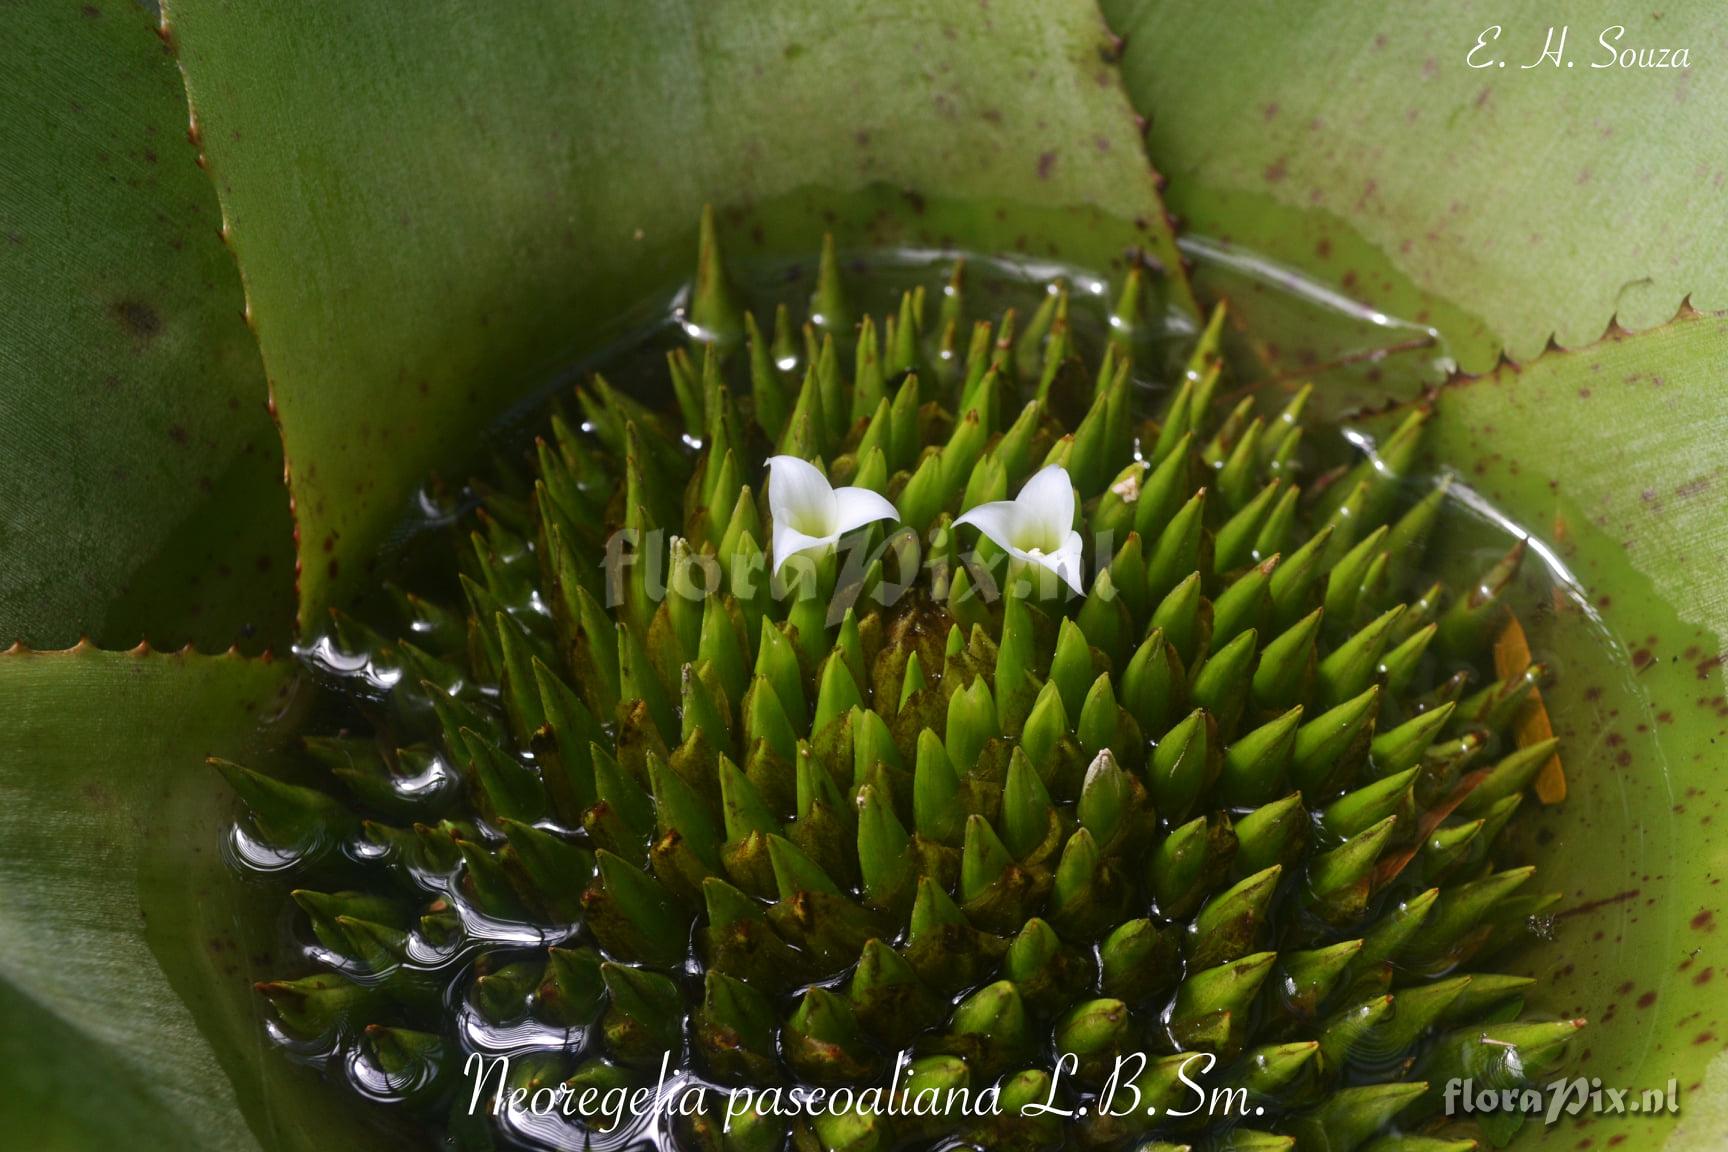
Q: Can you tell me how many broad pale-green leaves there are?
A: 5